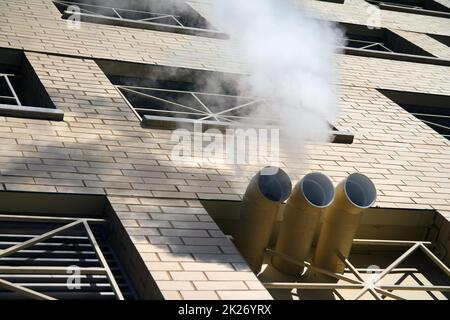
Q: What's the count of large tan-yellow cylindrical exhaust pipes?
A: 3